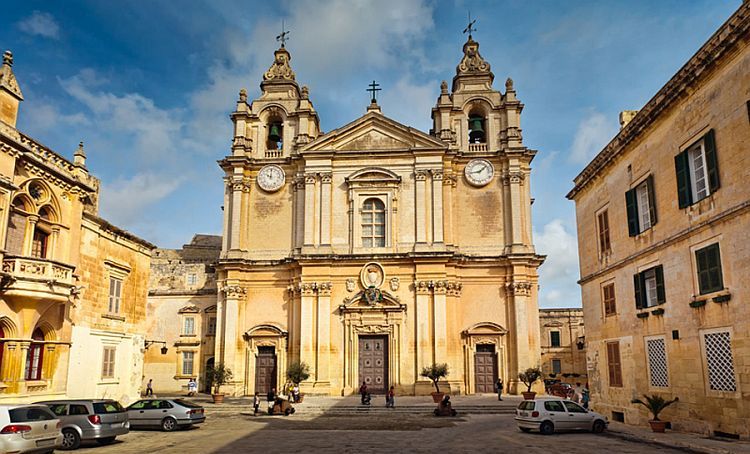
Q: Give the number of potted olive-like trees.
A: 4